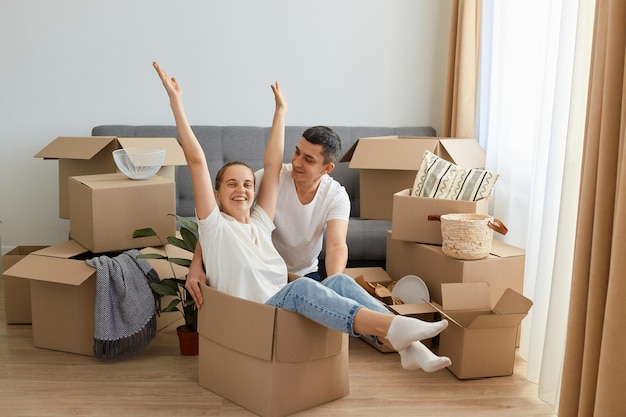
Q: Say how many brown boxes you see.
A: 10